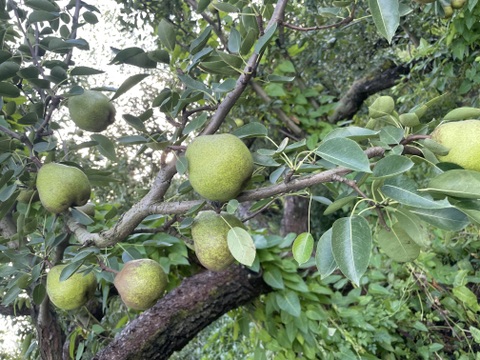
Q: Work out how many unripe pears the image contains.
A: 7